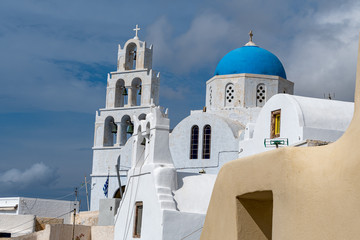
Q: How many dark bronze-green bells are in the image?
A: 6